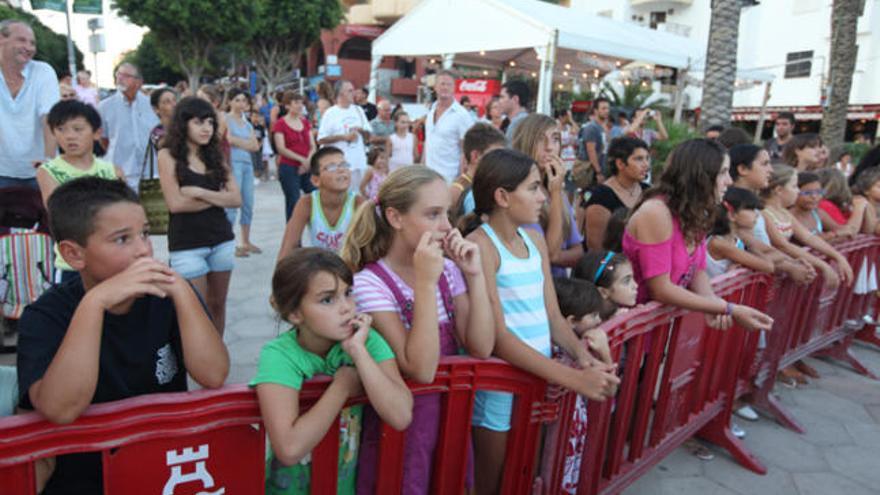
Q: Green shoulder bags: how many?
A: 1